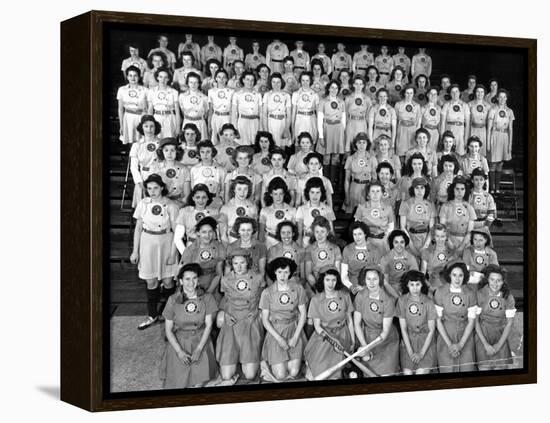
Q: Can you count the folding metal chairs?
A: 2